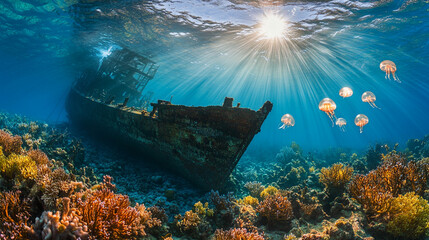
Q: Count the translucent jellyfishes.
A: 7